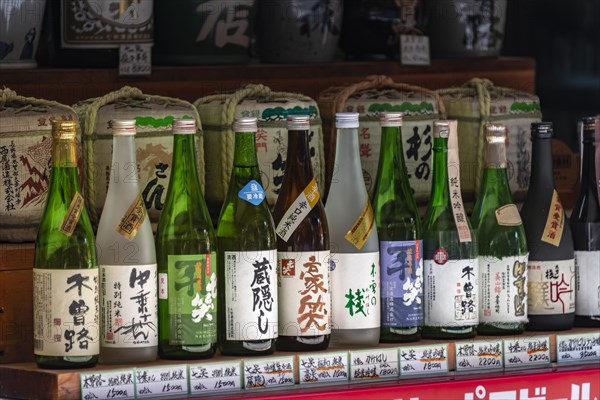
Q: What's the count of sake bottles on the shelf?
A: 11